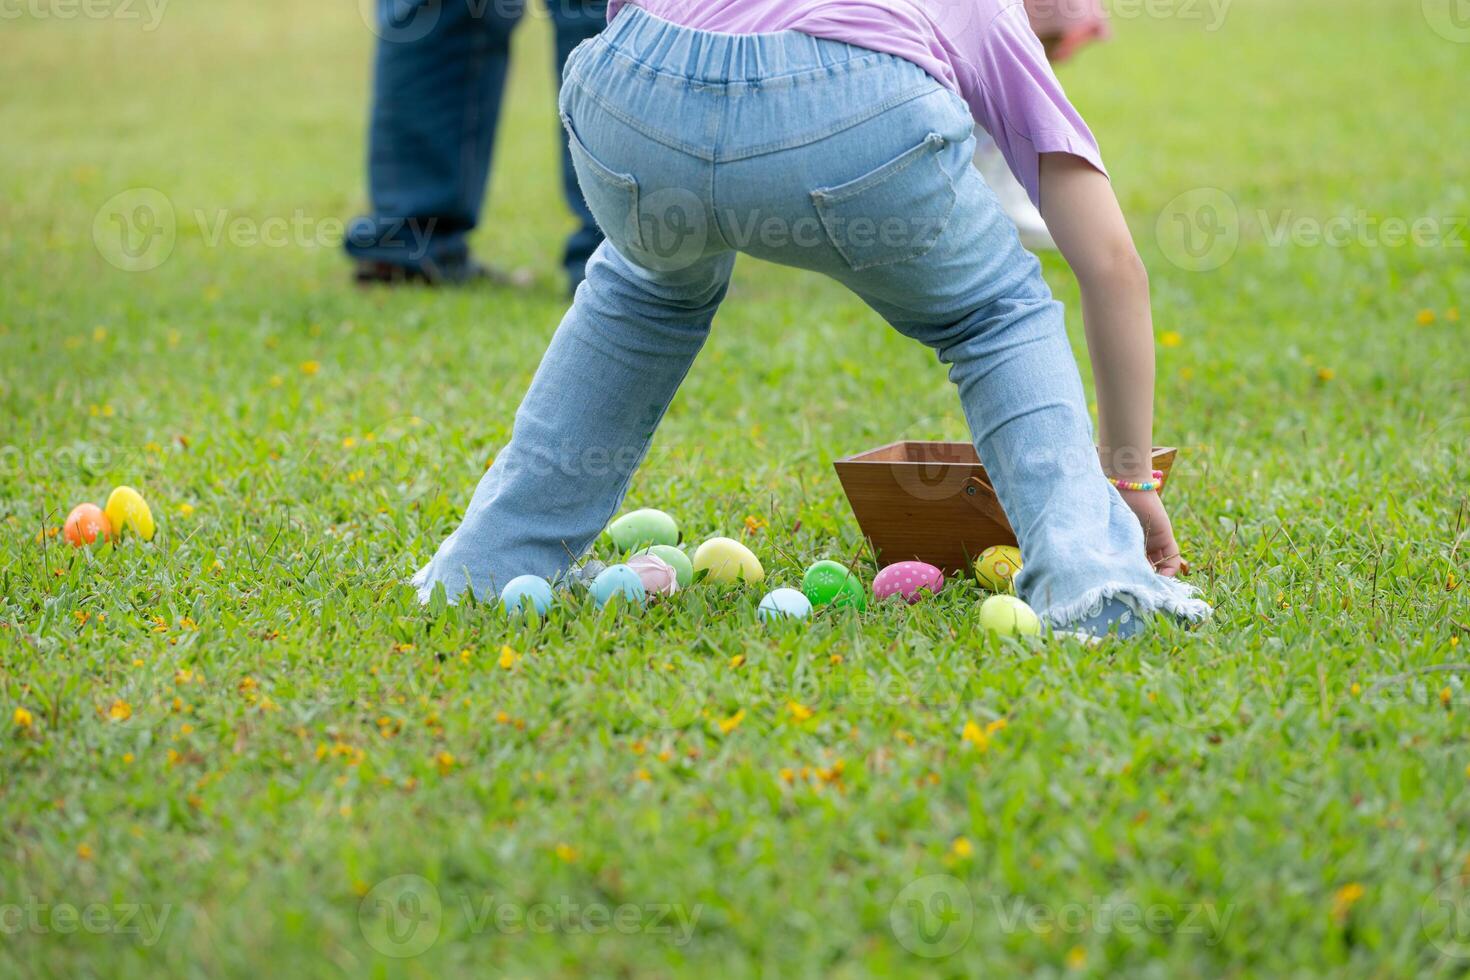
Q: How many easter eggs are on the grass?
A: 13